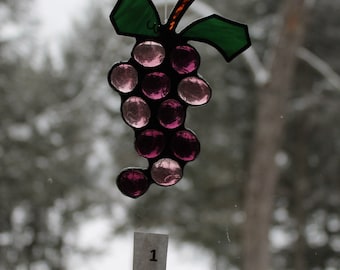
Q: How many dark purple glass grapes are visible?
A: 6